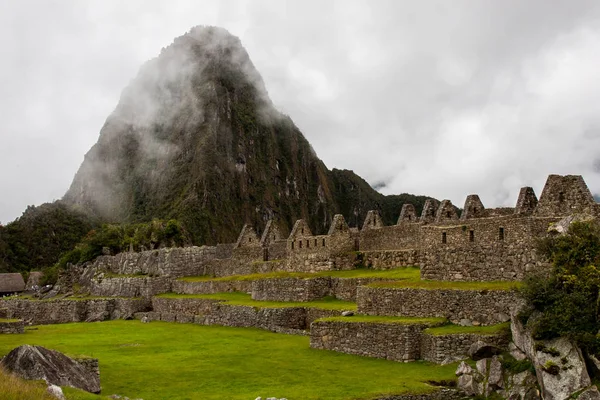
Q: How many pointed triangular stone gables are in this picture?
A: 11